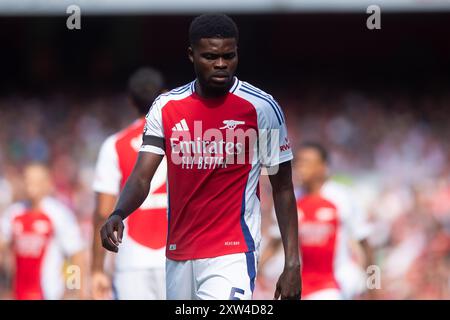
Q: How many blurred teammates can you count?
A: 3